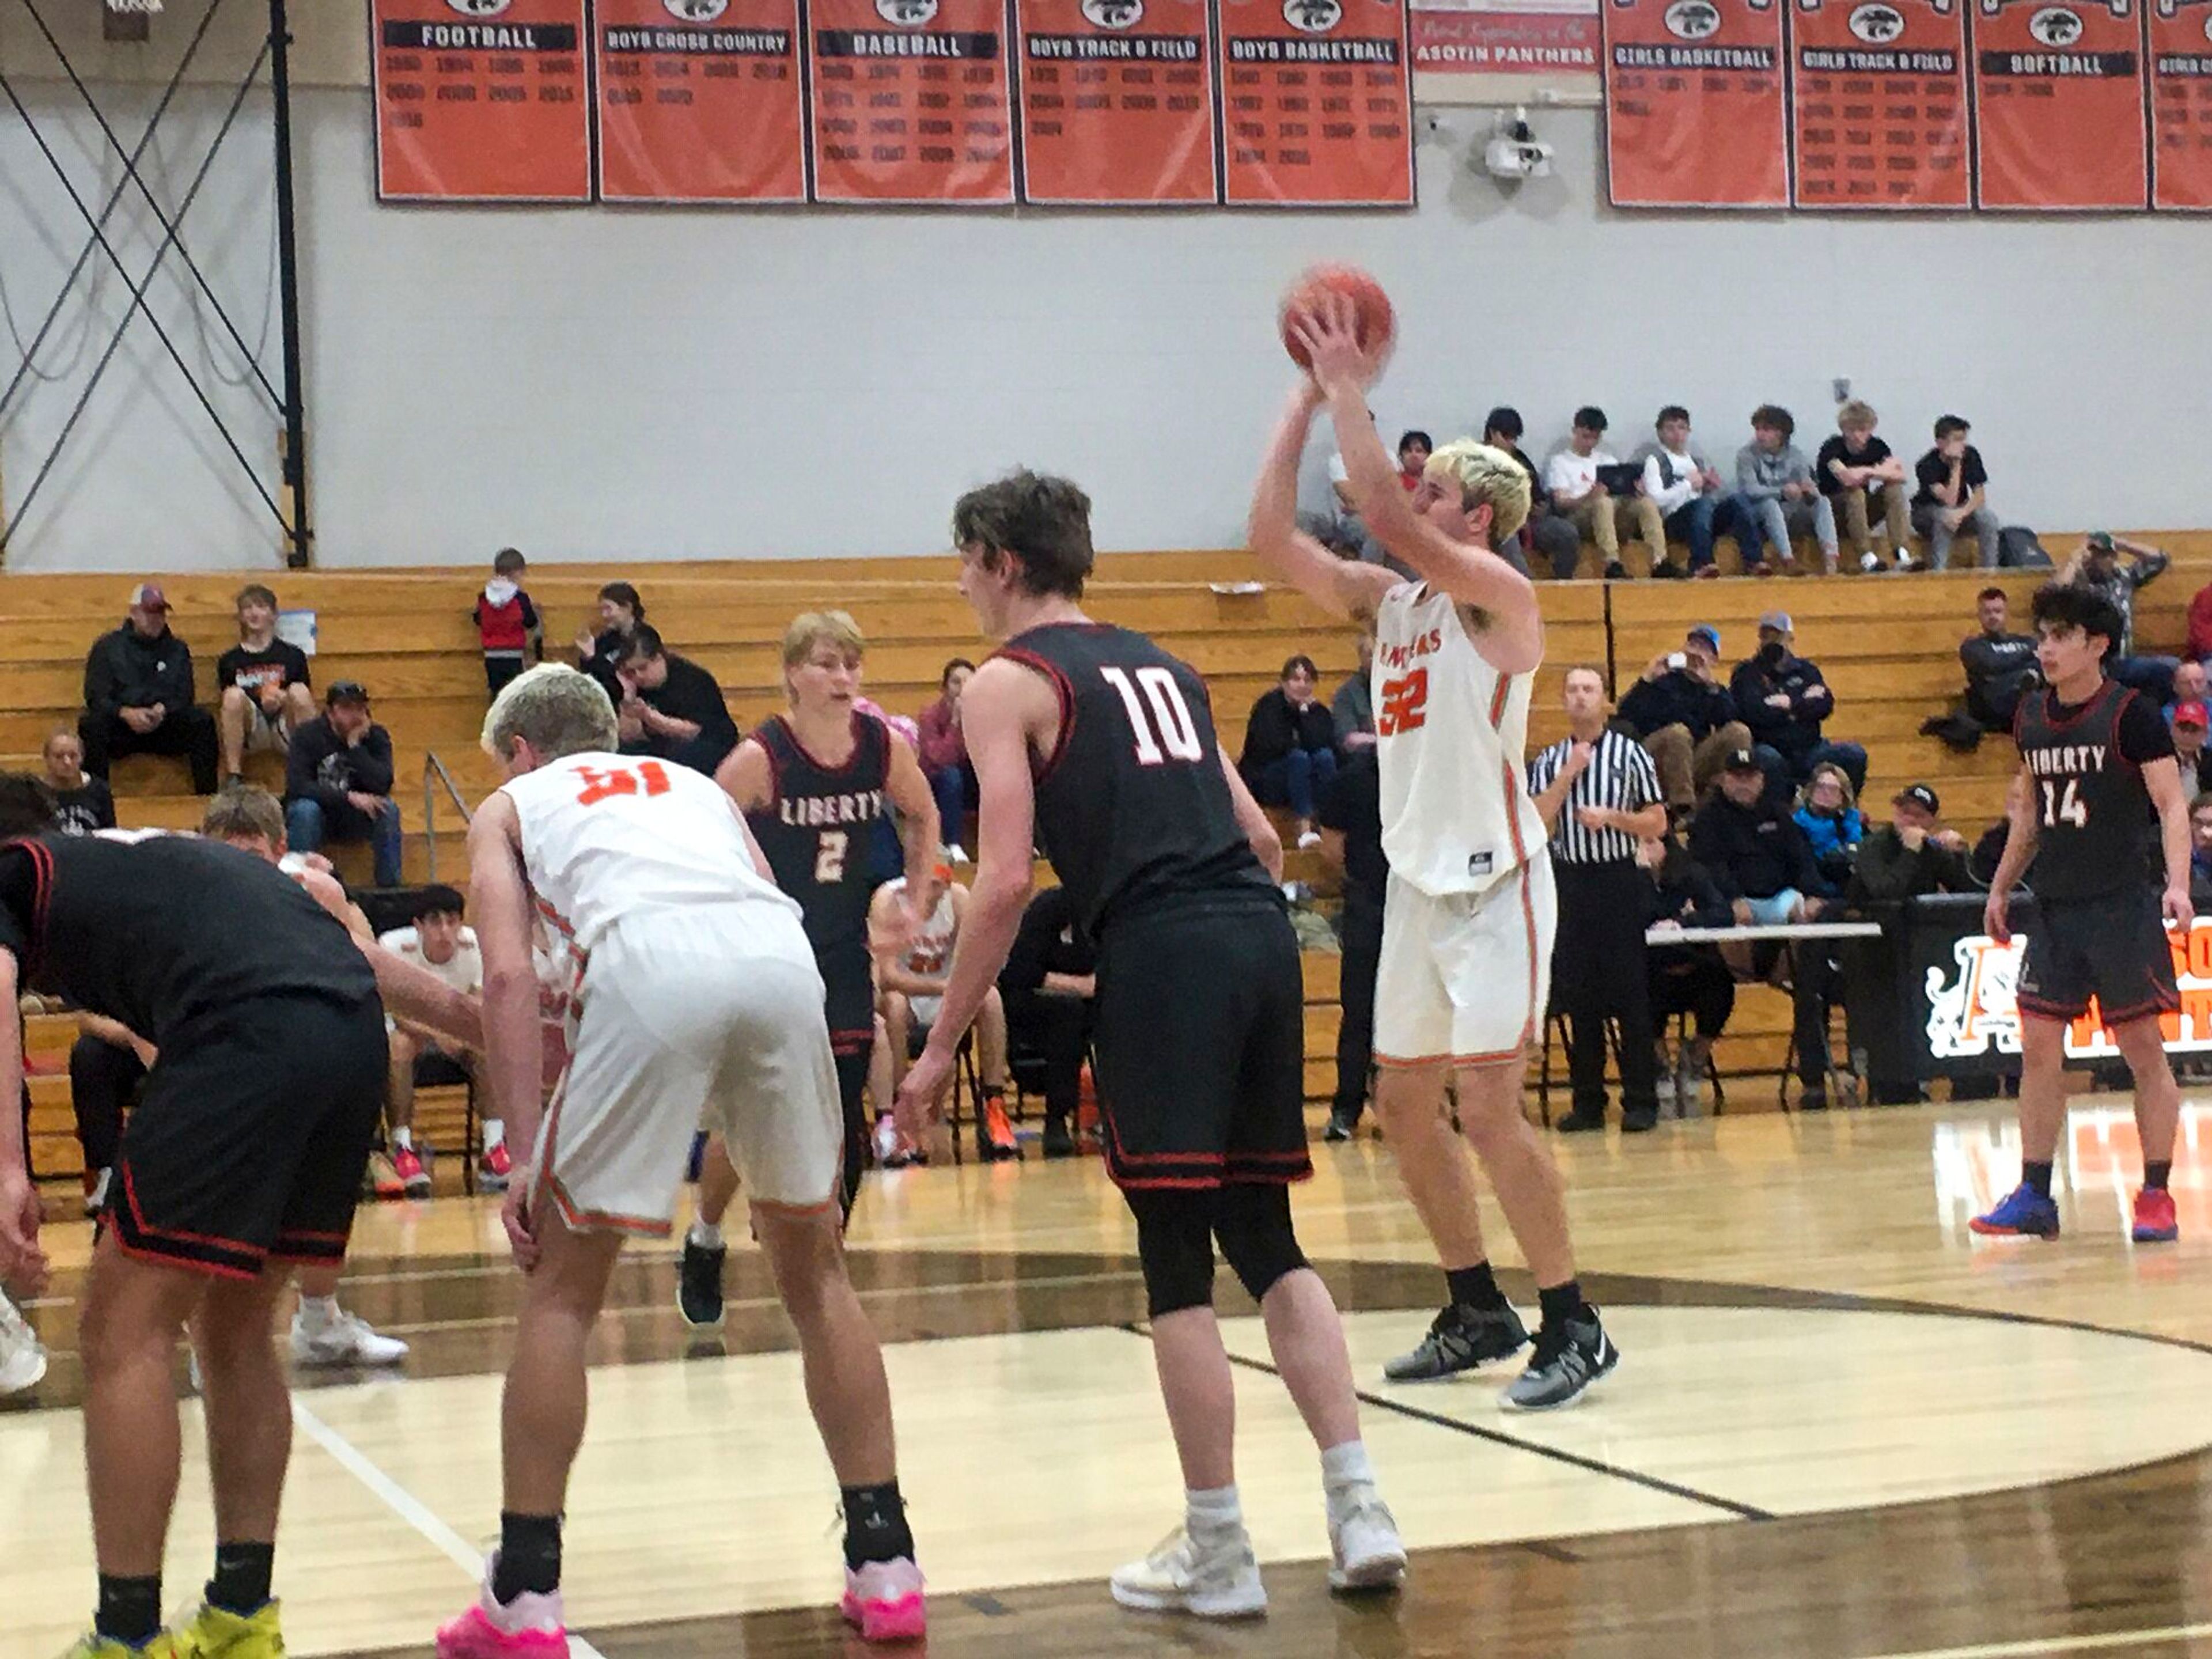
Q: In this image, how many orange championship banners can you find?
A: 9